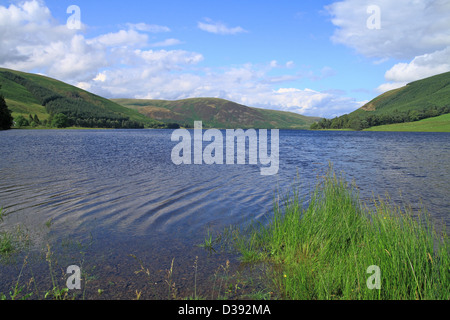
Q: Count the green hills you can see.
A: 3